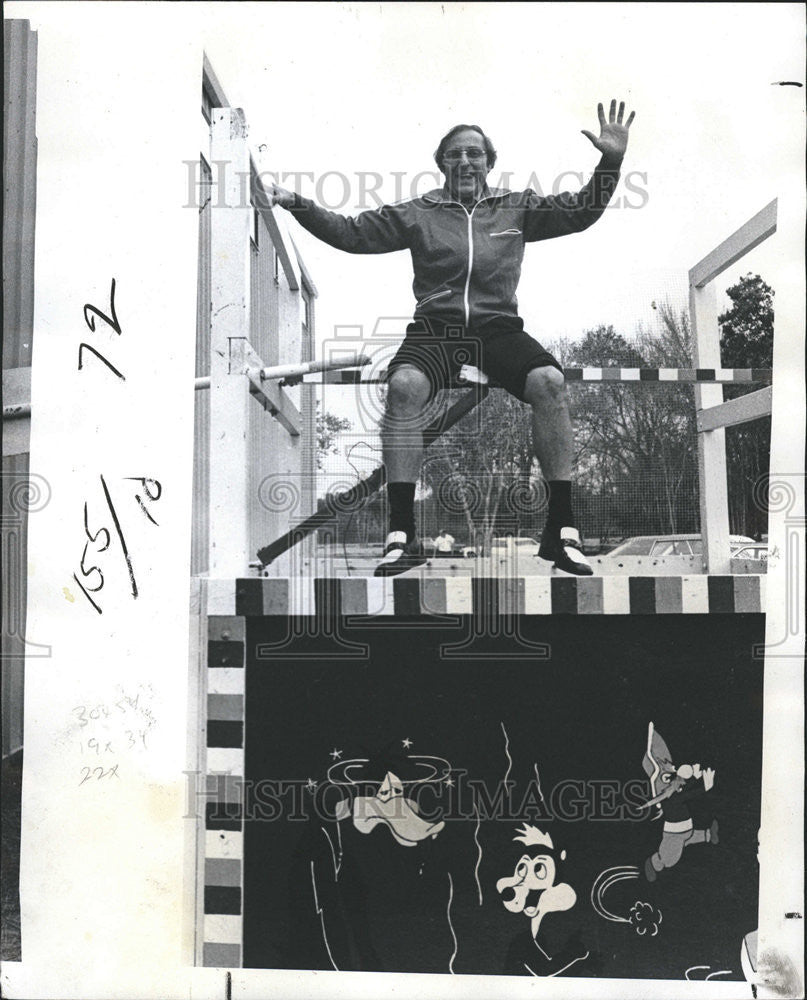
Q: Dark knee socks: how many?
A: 2